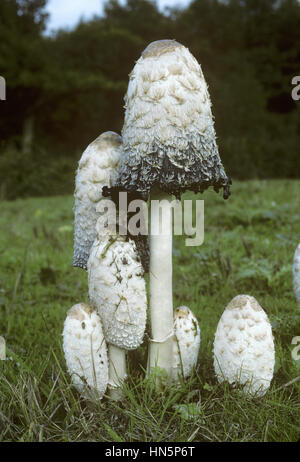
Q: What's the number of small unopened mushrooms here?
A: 3